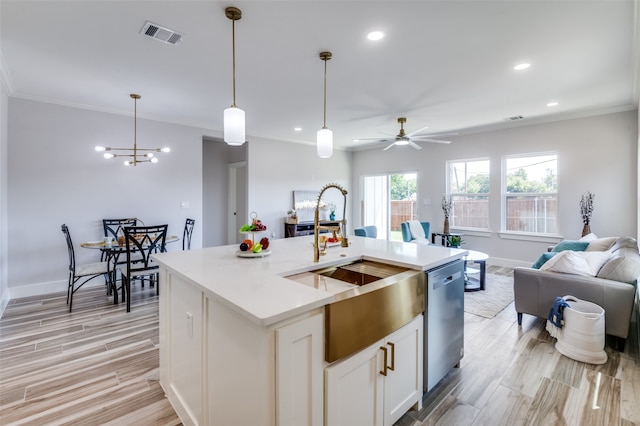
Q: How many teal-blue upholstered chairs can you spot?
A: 2